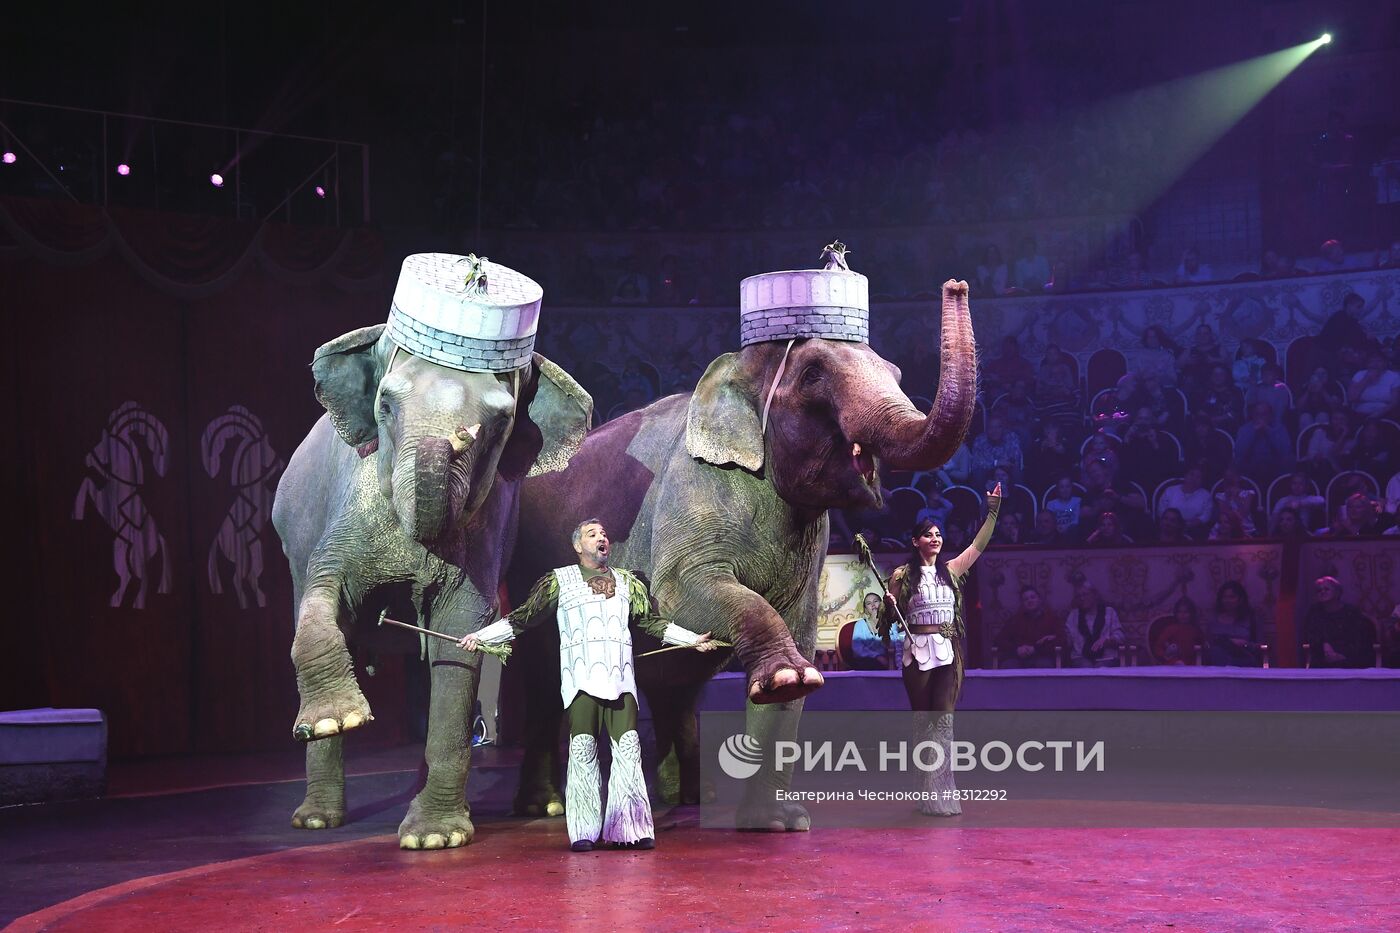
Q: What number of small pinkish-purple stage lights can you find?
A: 4